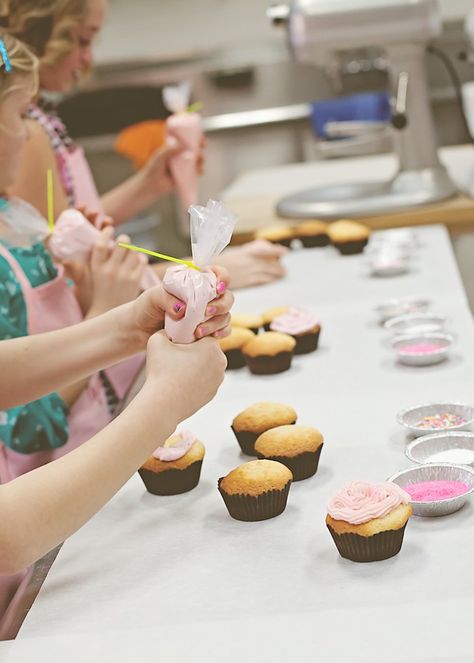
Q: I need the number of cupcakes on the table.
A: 13